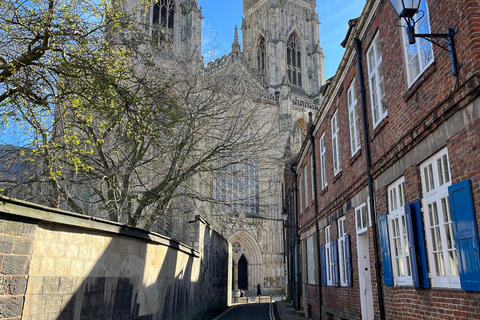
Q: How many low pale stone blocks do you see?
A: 2